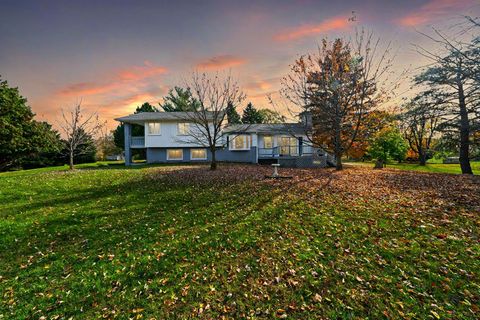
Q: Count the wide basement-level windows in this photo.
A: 2